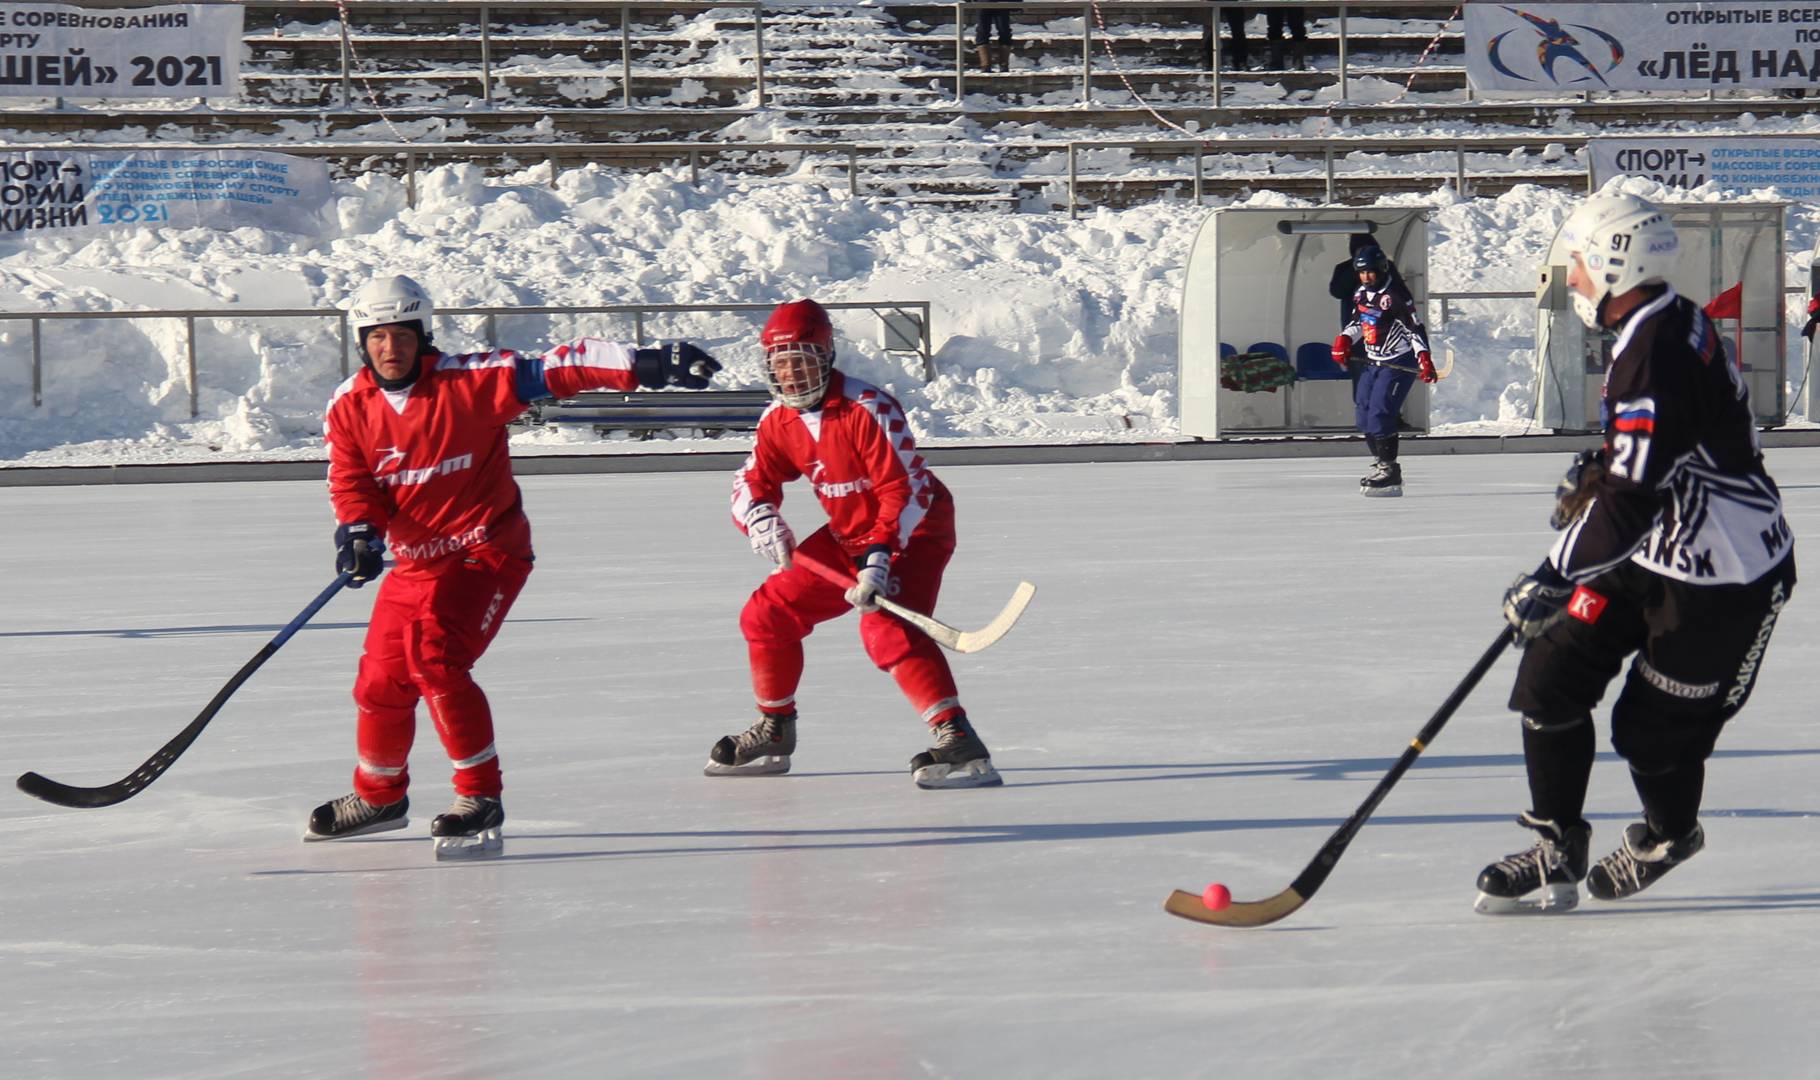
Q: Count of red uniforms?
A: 2